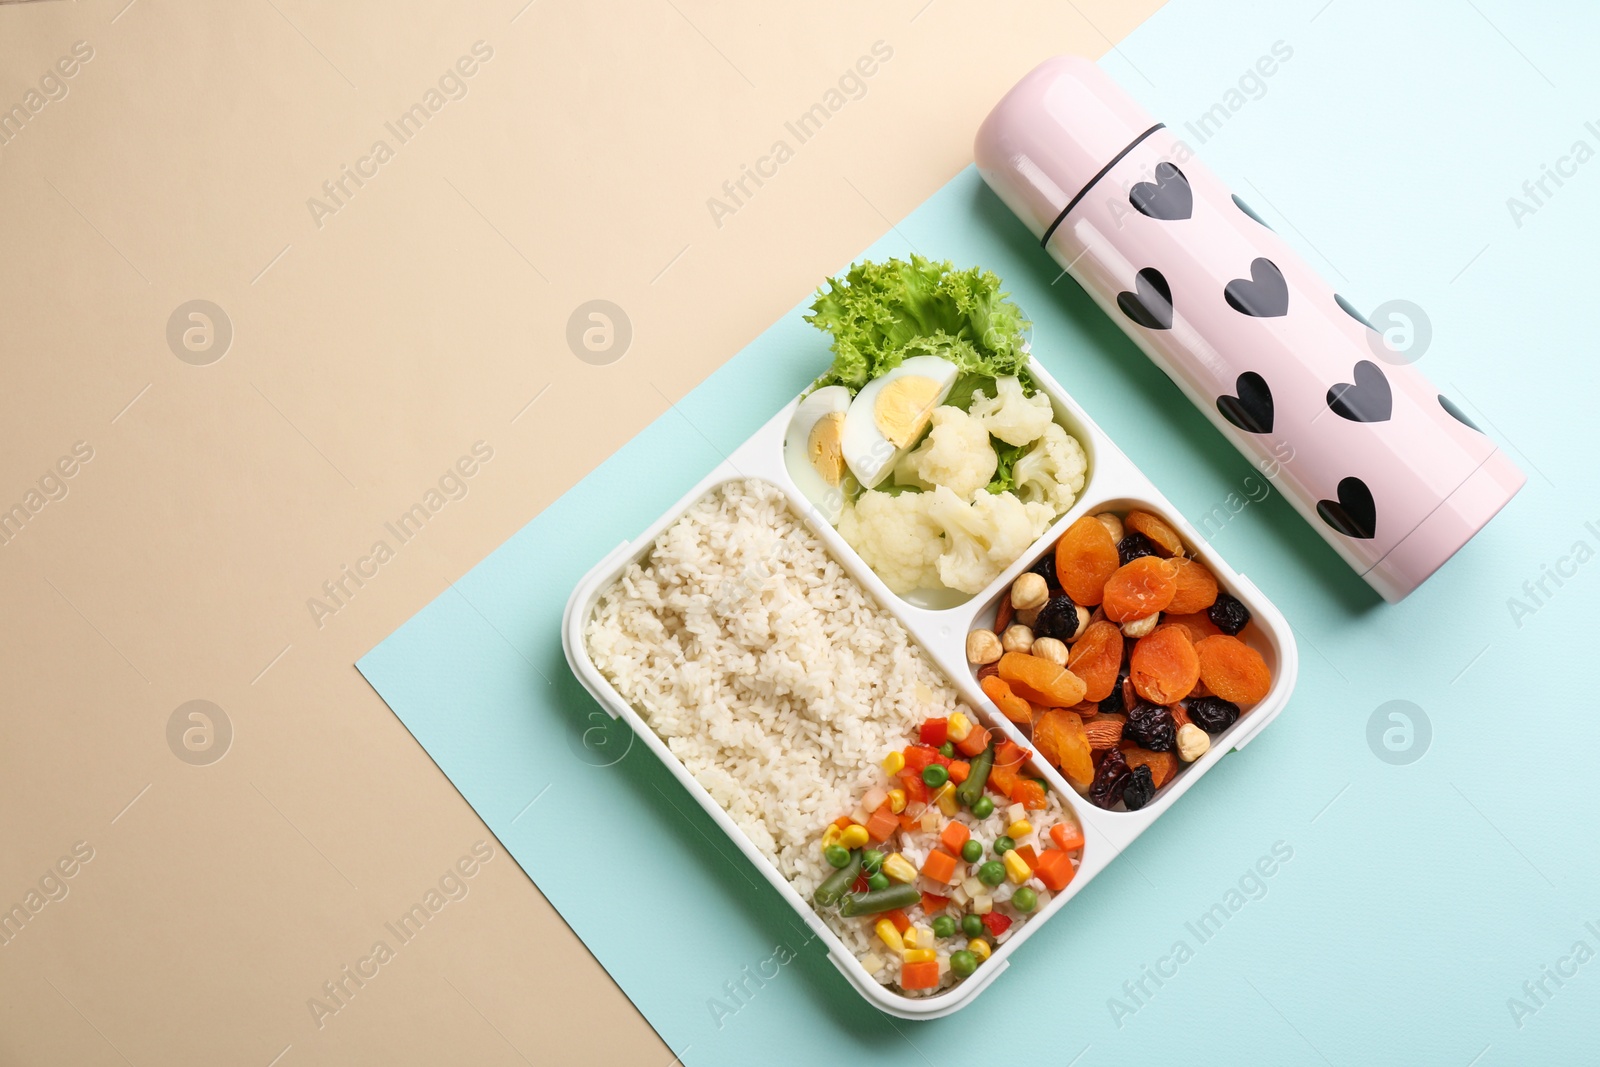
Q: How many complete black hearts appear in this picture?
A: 6